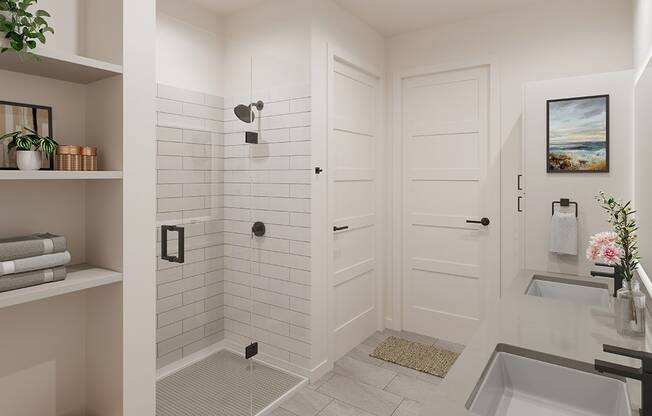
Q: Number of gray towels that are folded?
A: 2